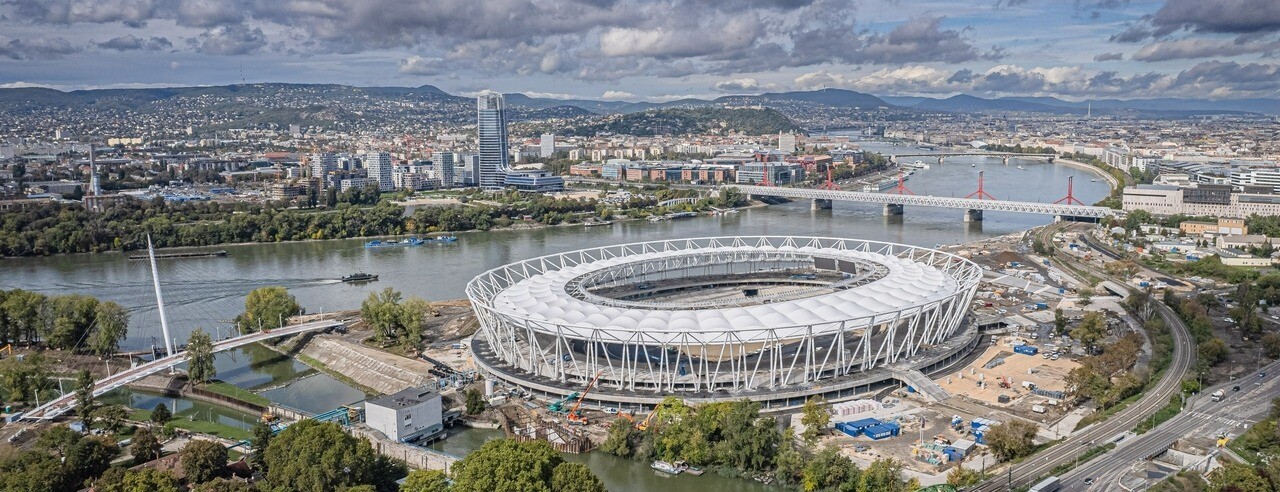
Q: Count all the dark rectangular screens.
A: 2